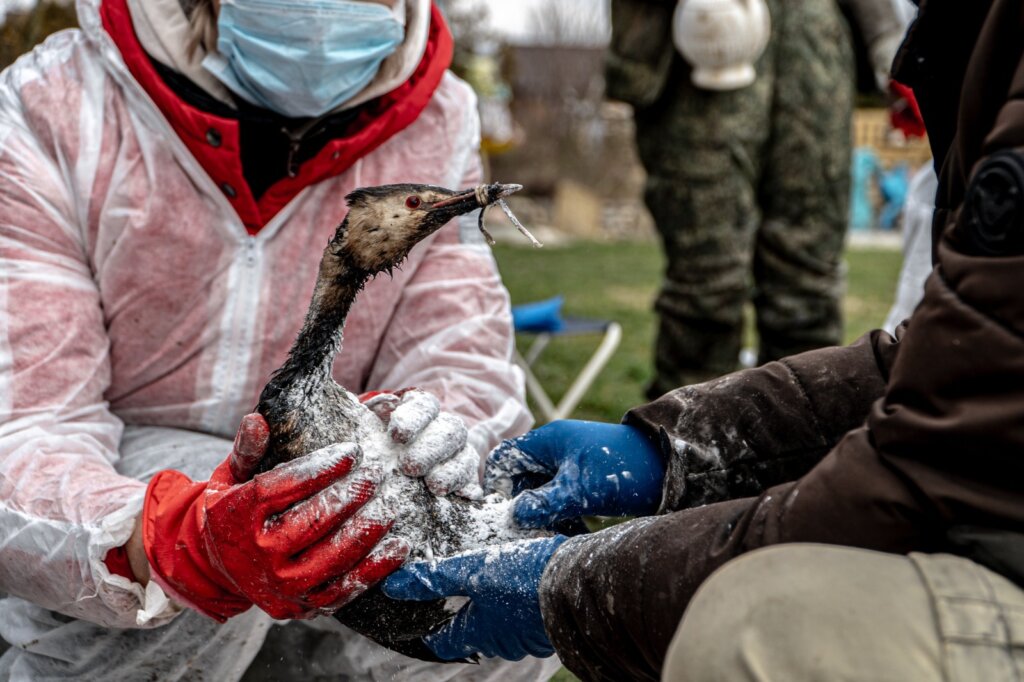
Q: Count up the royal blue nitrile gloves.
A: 2